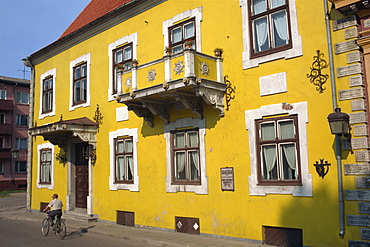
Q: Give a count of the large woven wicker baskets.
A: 0